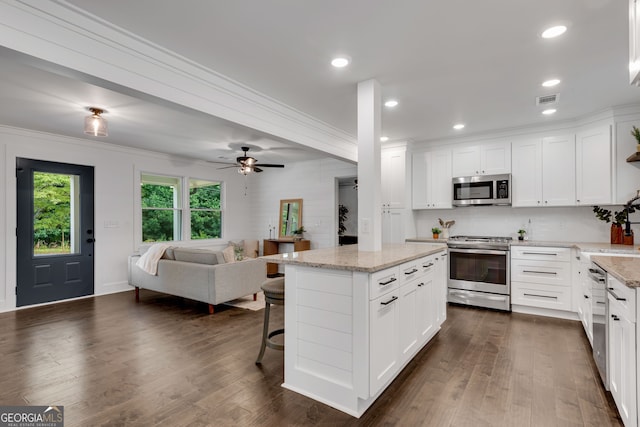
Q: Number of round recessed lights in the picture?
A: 7